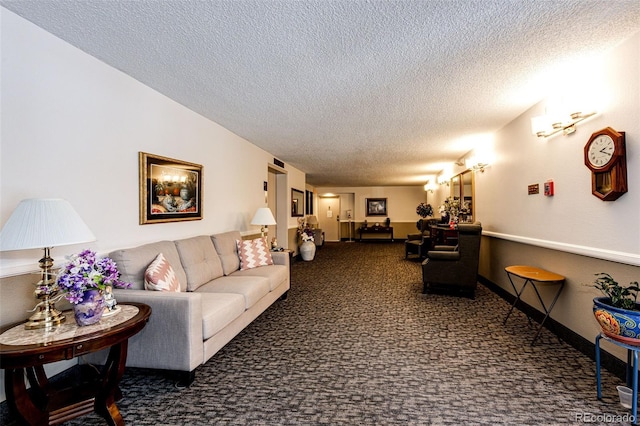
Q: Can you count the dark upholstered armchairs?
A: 2